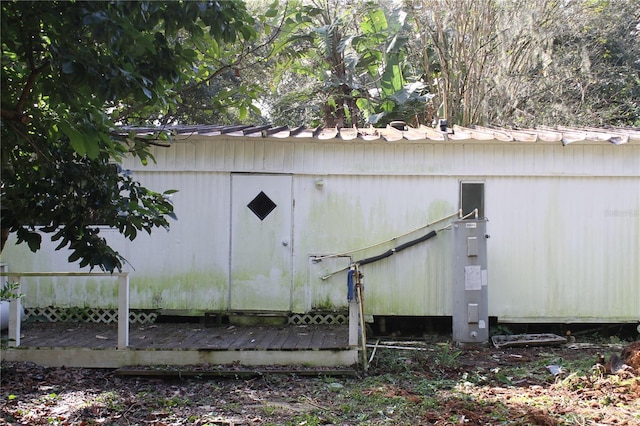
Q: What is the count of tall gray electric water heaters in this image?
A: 1